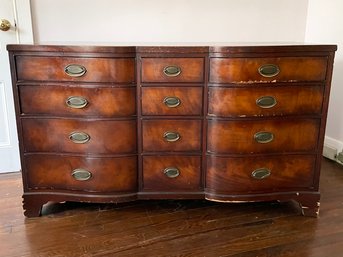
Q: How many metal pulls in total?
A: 12